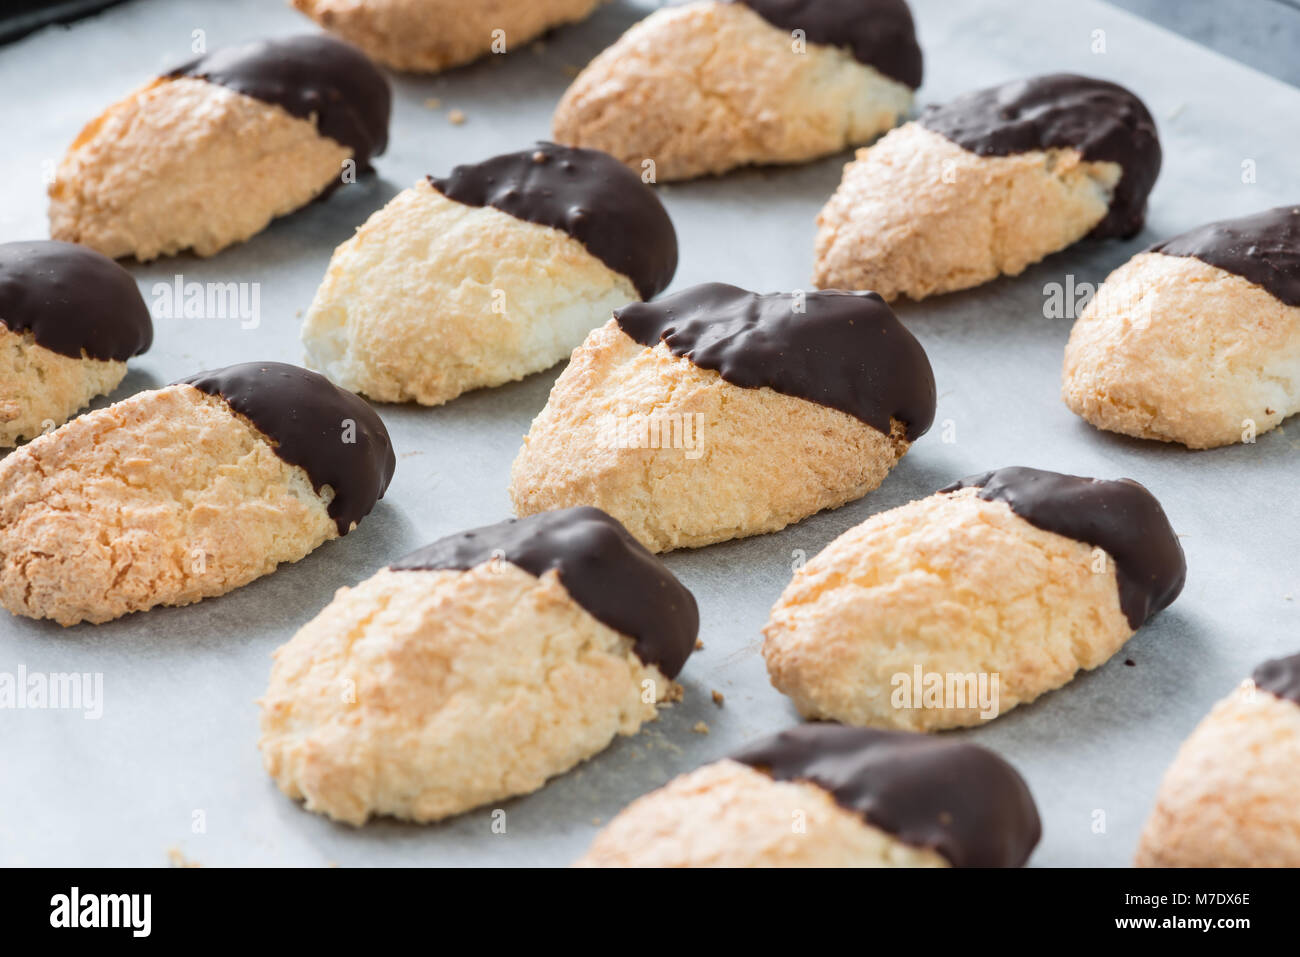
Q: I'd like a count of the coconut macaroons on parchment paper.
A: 13